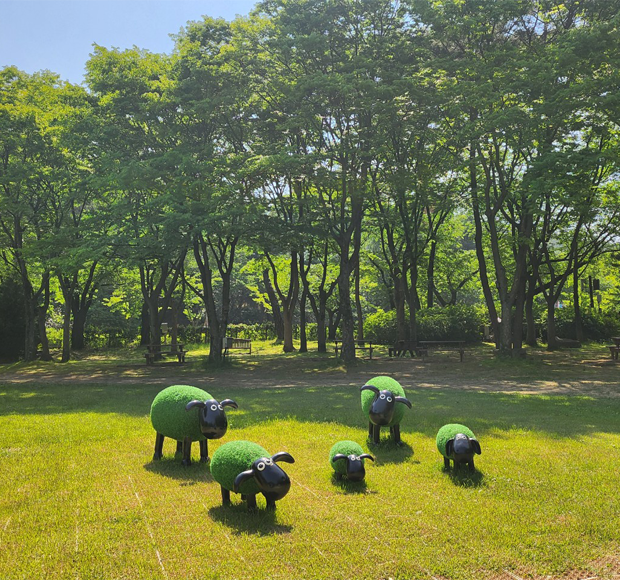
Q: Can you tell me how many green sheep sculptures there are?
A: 5